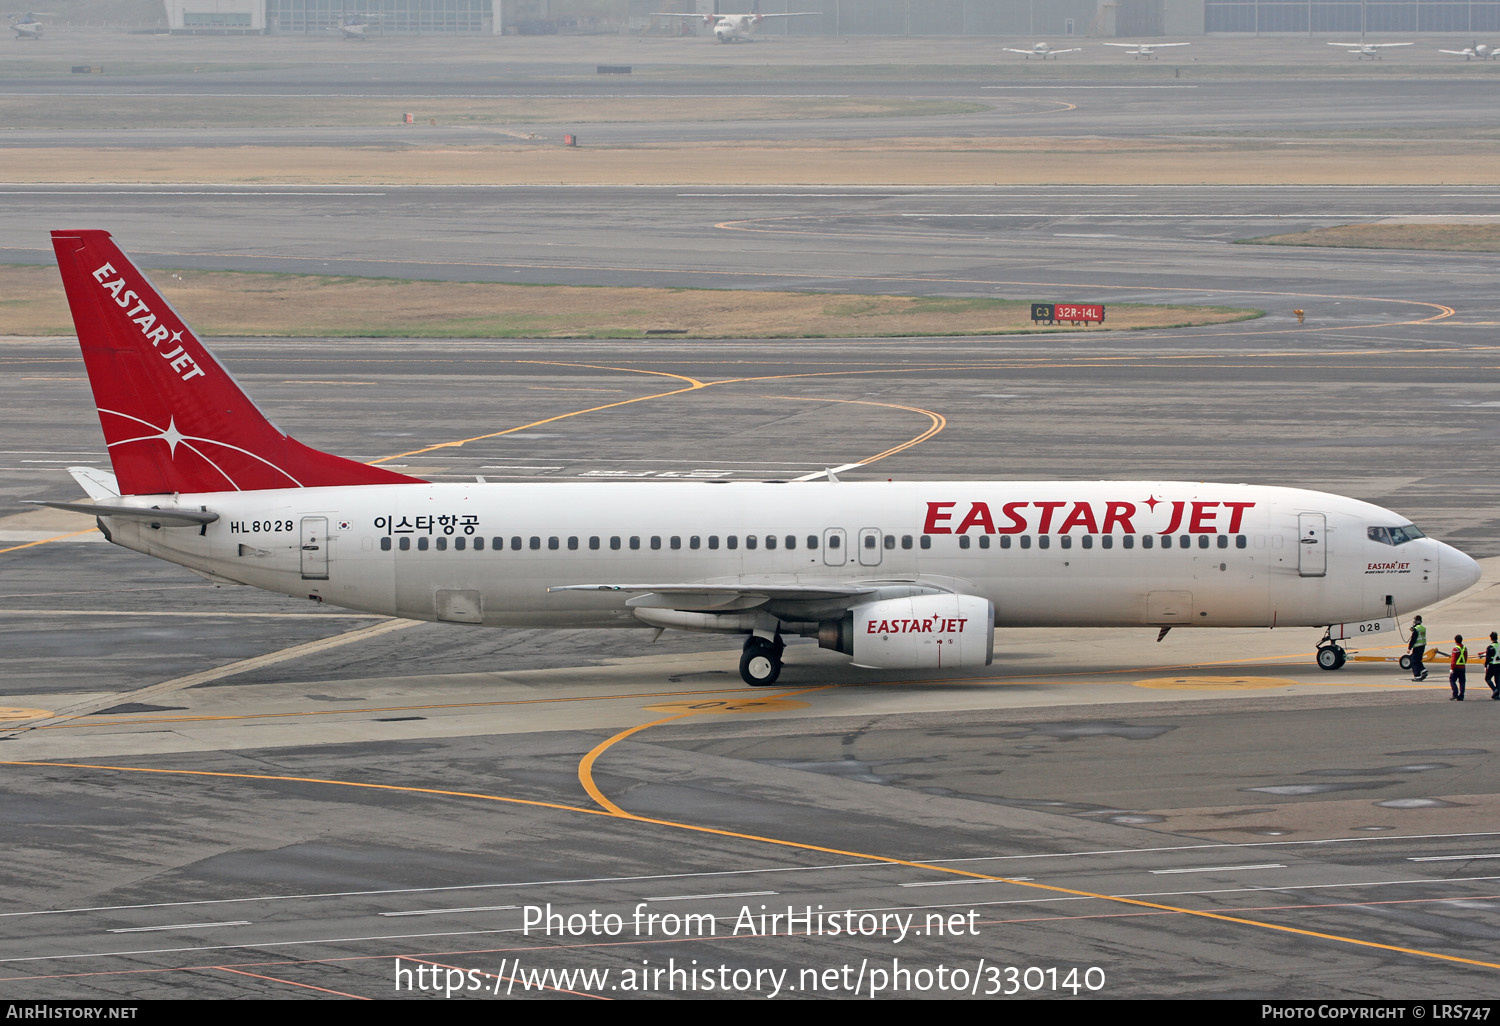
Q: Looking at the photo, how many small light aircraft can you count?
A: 4